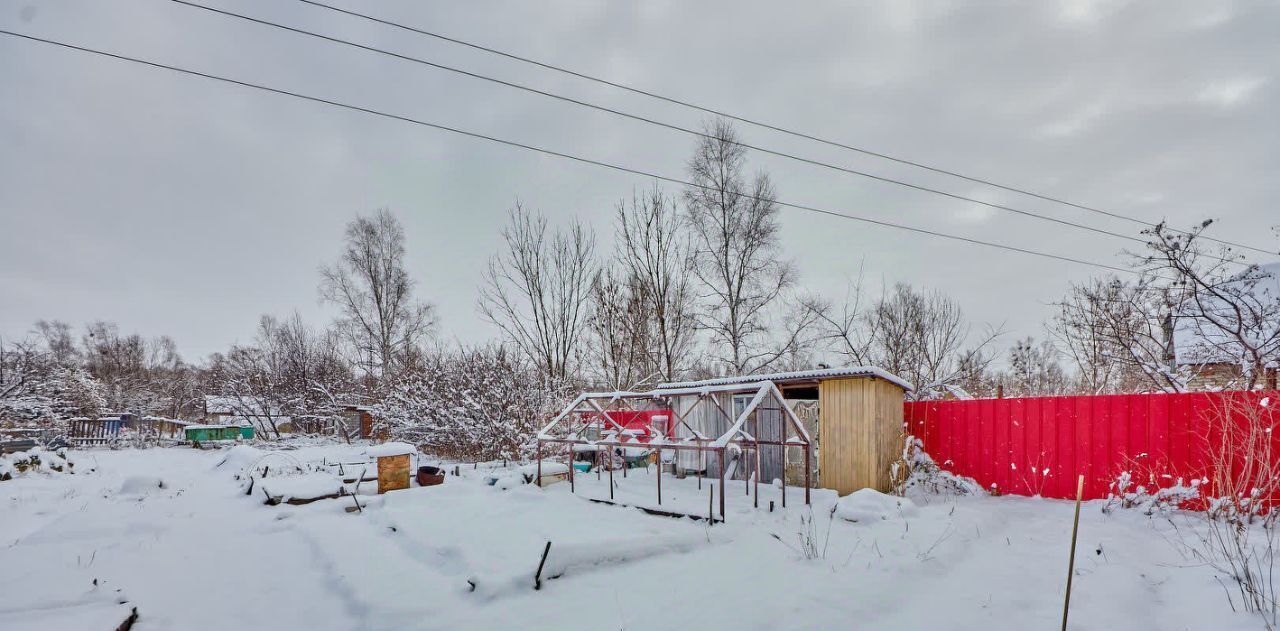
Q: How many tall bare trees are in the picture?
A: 4